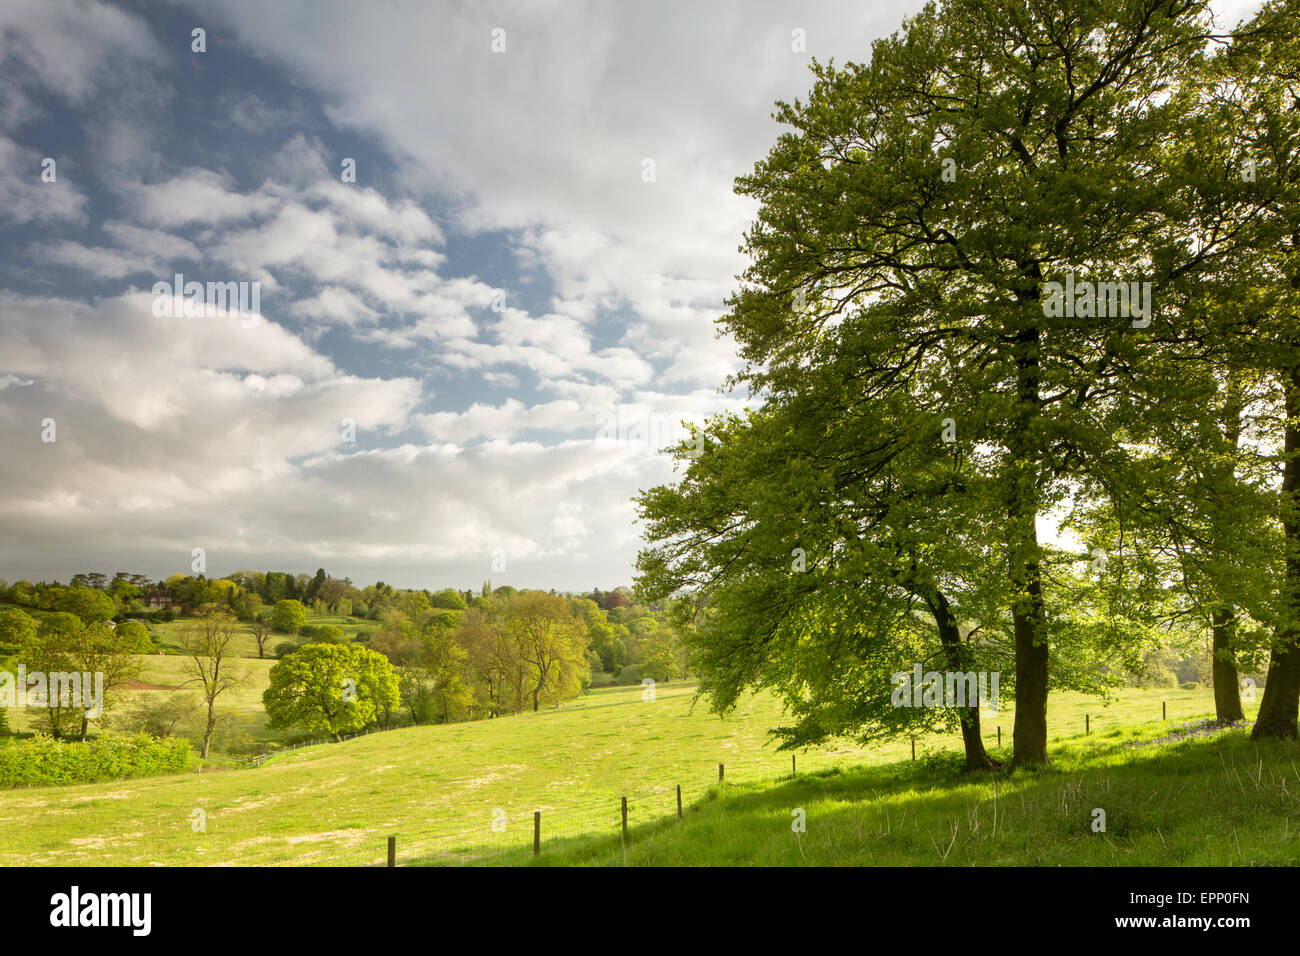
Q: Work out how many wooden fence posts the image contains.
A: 10